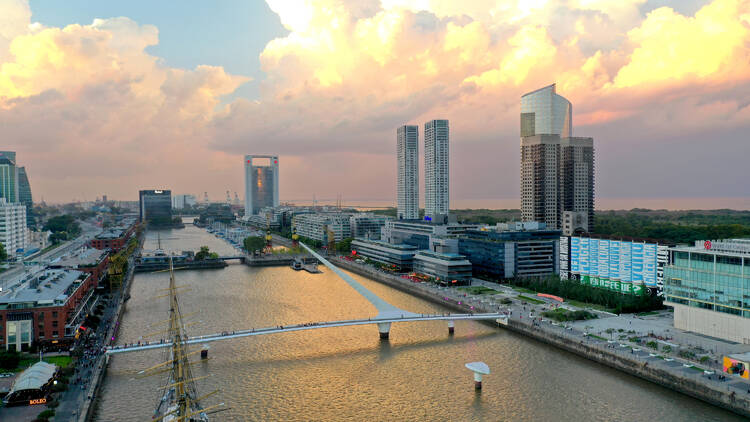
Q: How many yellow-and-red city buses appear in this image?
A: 0